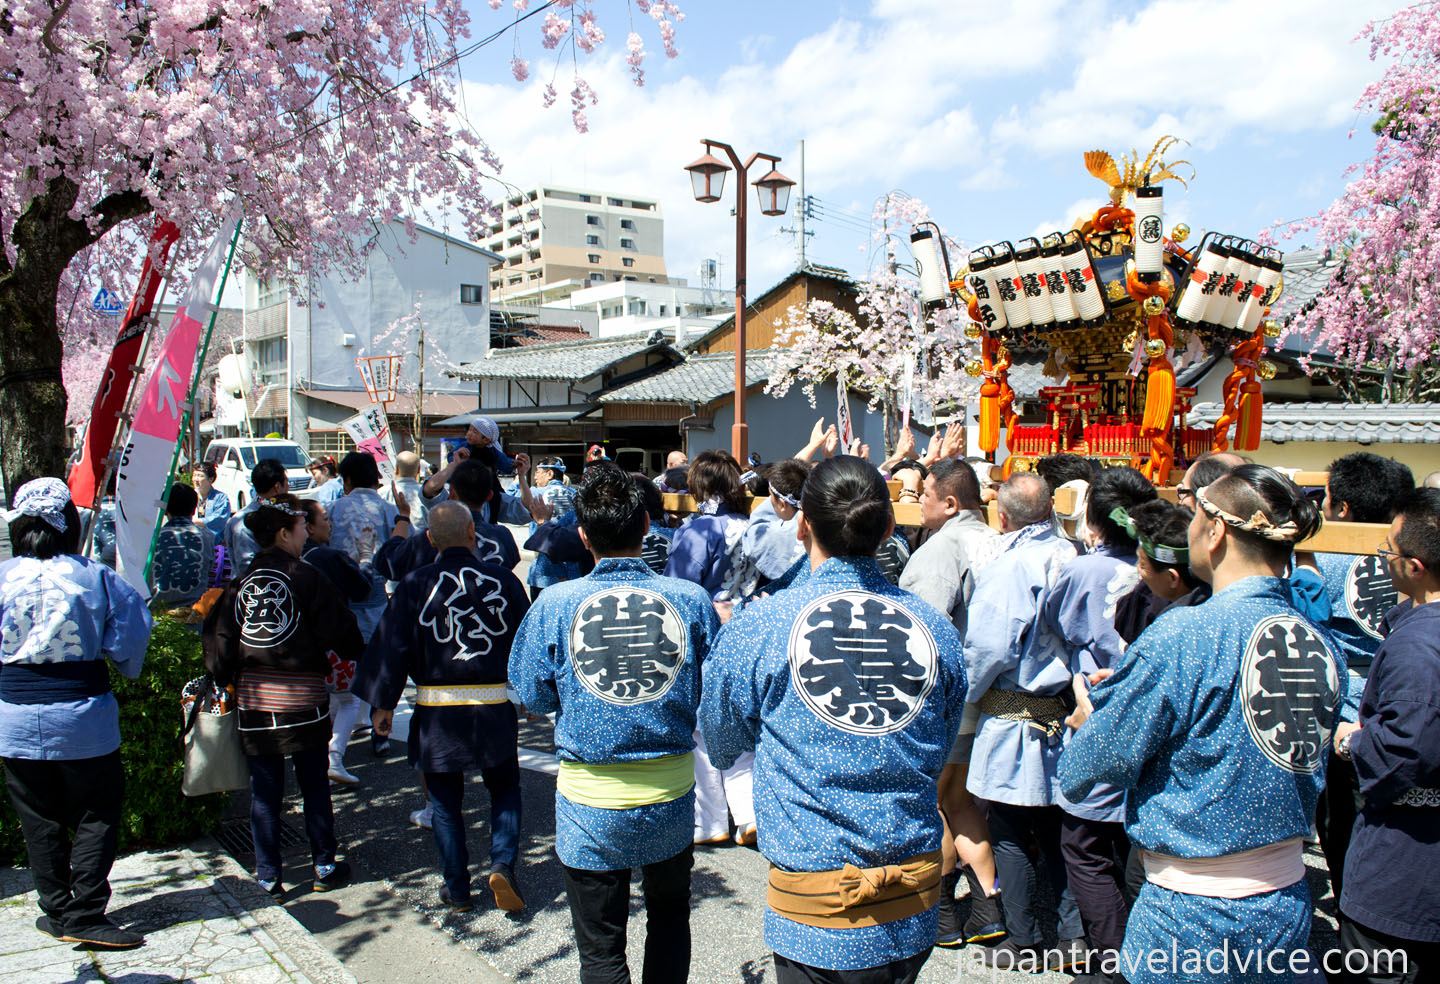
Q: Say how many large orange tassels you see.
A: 3